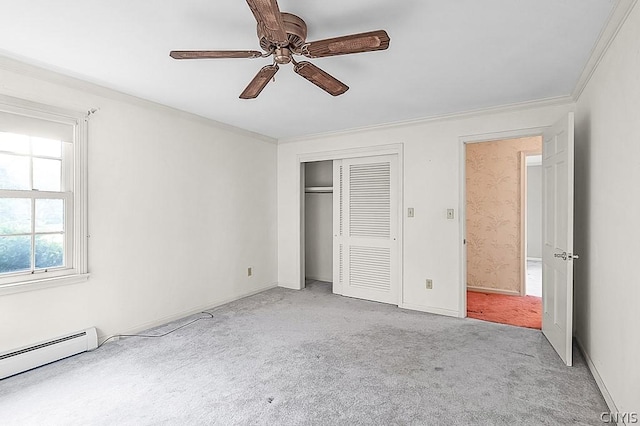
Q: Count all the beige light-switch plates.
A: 2